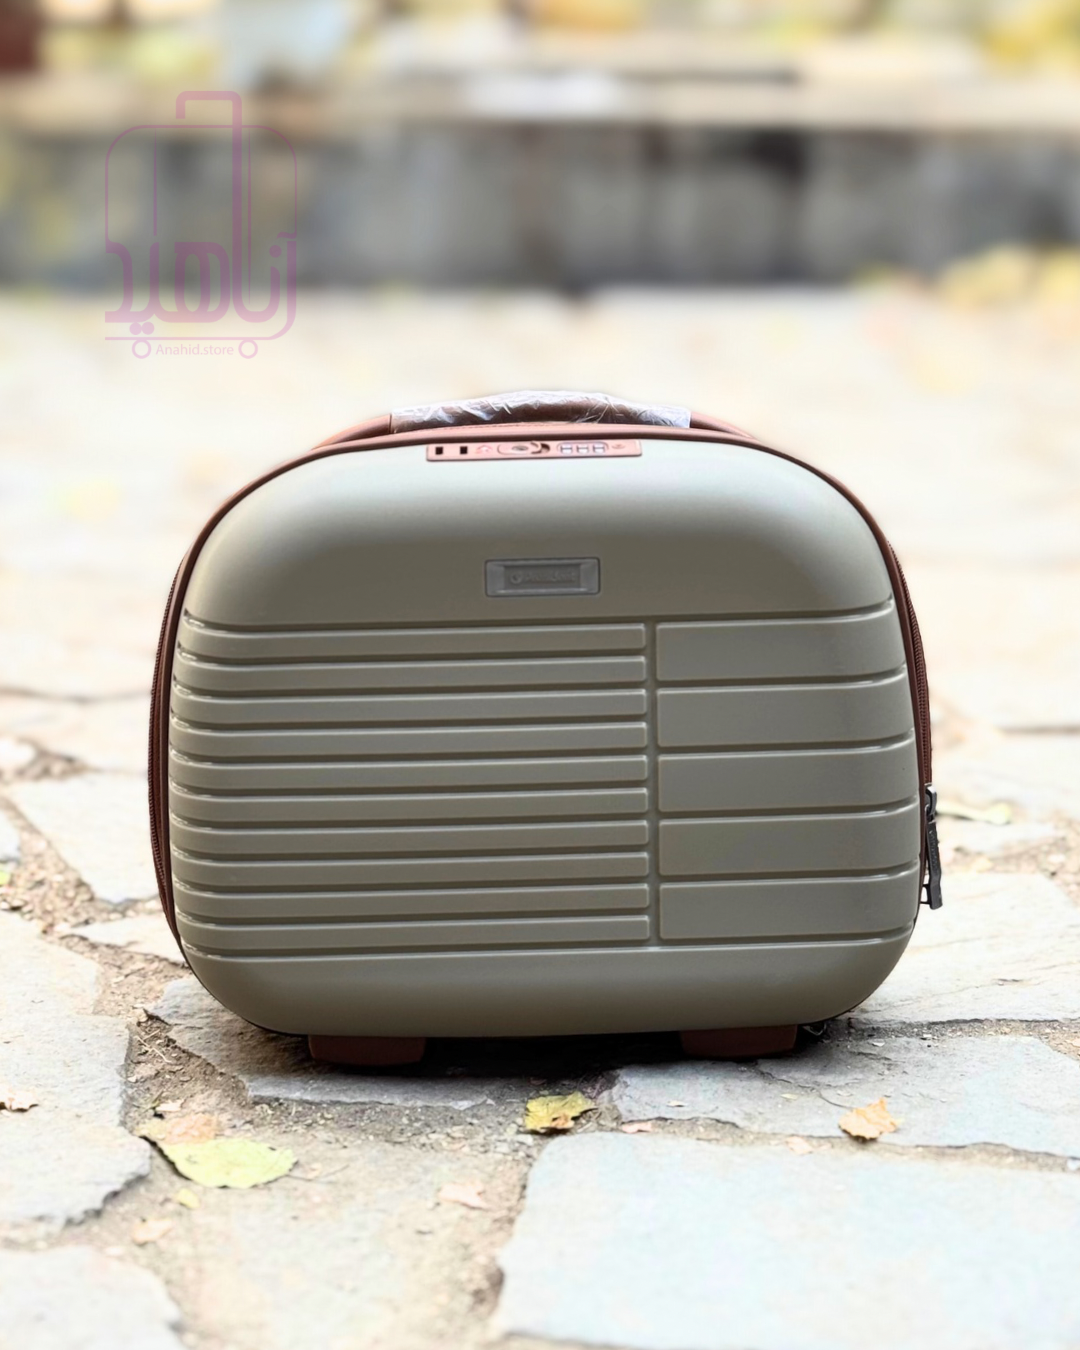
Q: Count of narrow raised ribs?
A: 10